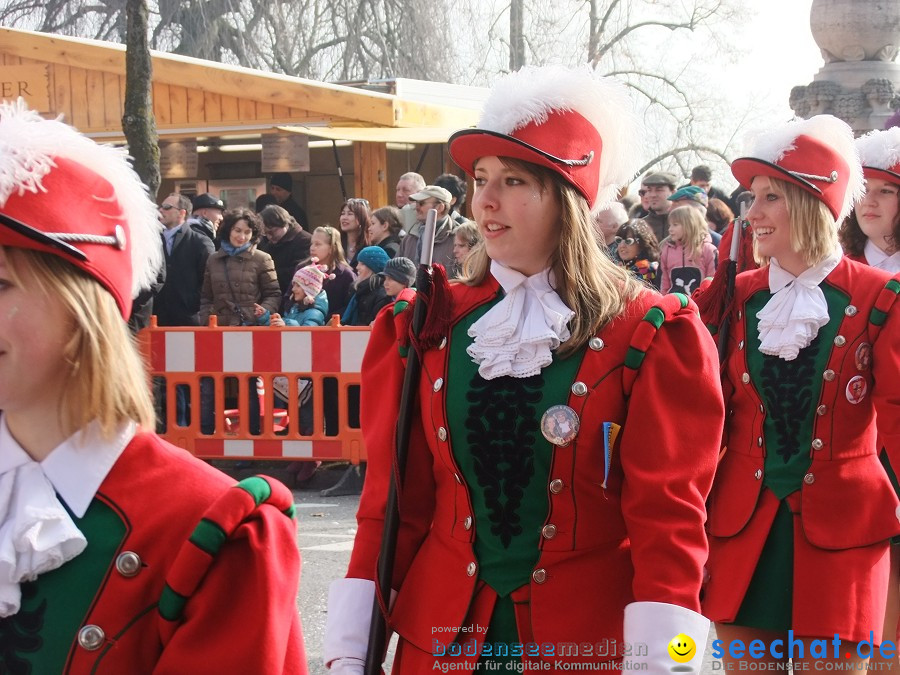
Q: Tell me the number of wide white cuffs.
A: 2